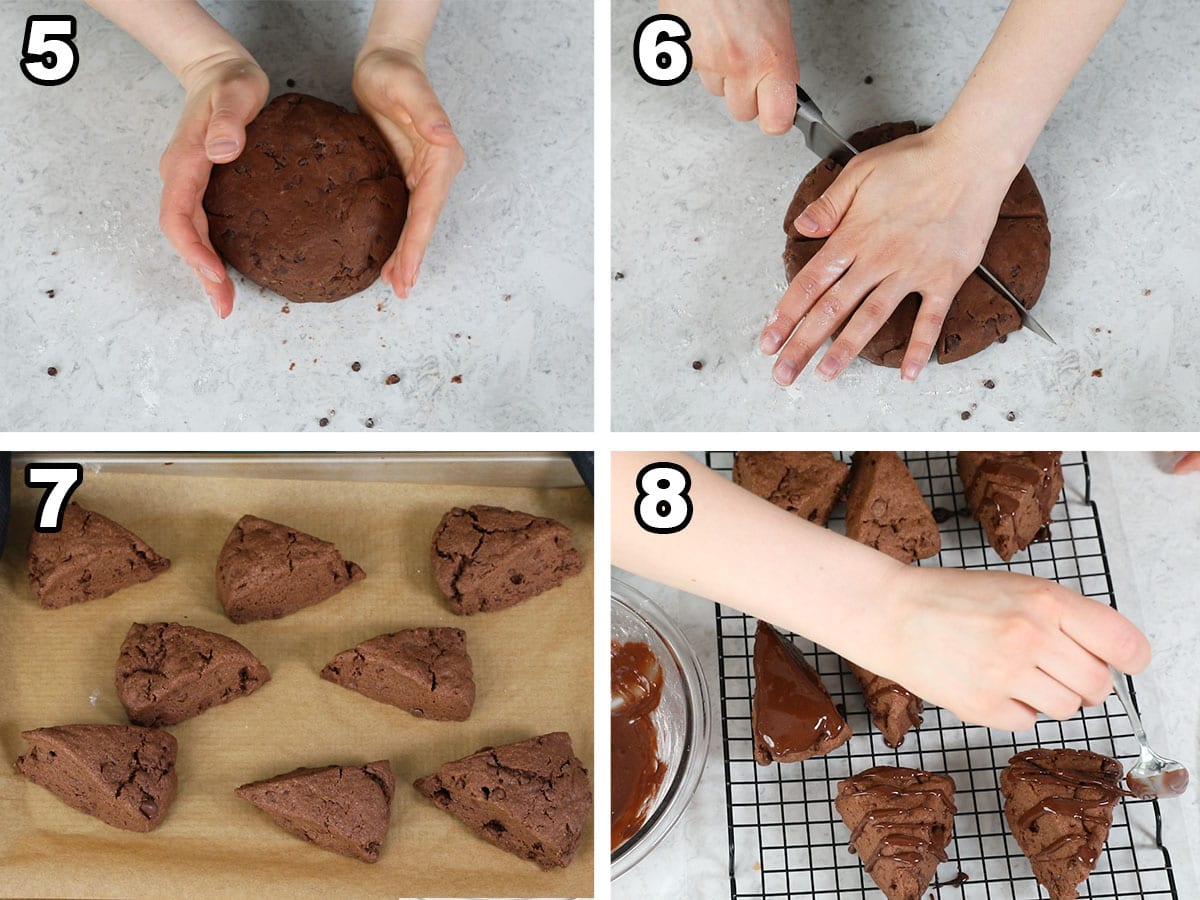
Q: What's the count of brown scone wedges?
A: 15